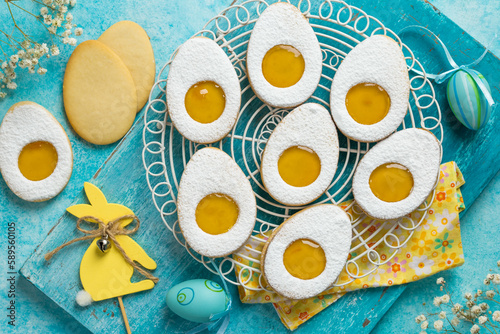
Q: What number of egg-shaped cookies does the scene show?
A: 10